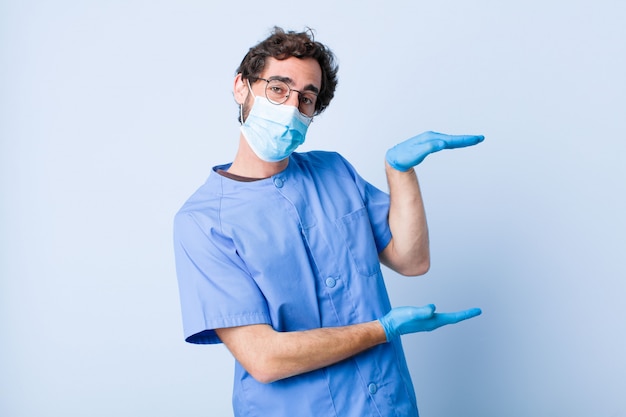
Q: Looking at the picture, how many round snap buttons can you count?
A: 3